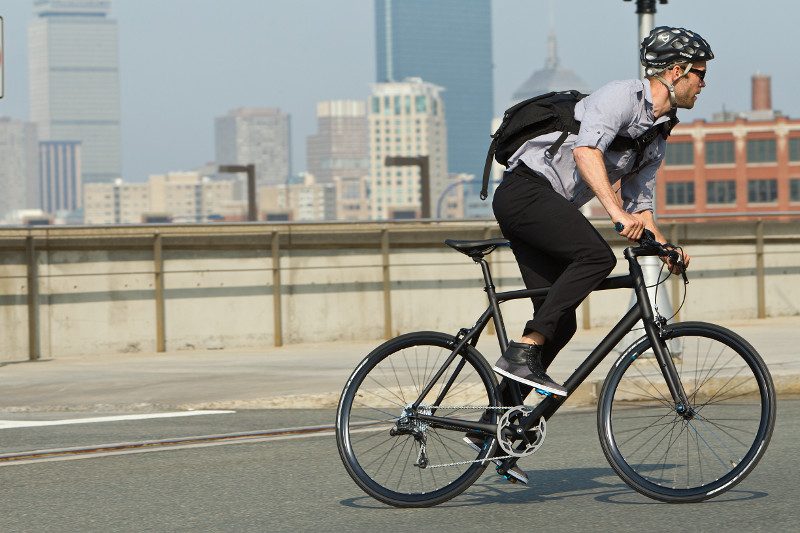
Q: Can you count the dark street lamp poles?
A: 2